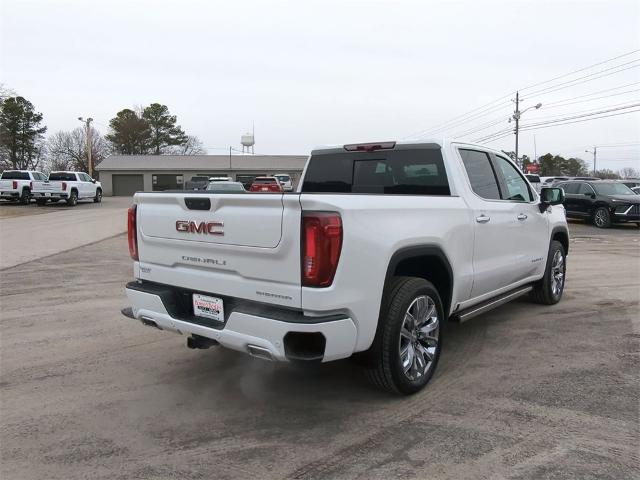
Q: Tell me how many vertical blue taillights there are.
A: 0